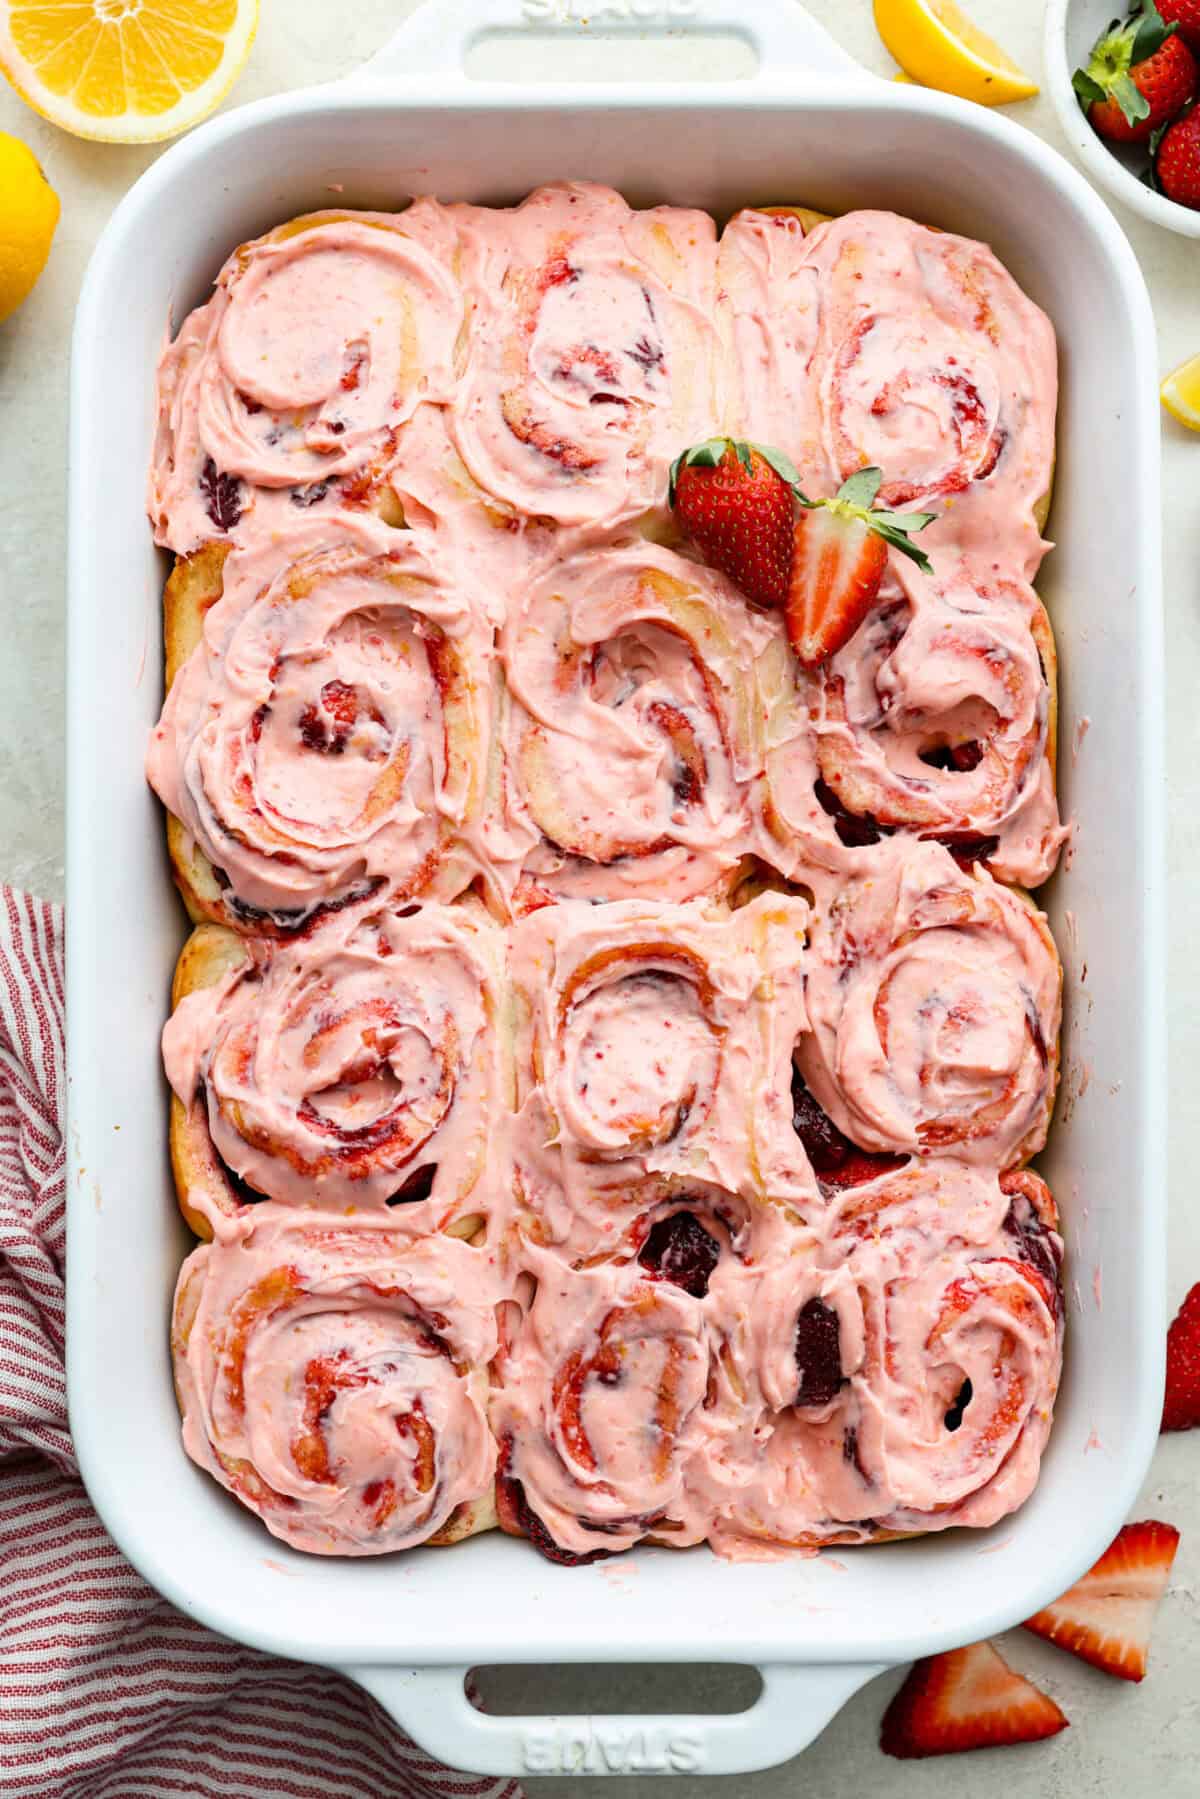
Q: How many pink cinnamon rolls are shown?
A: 12